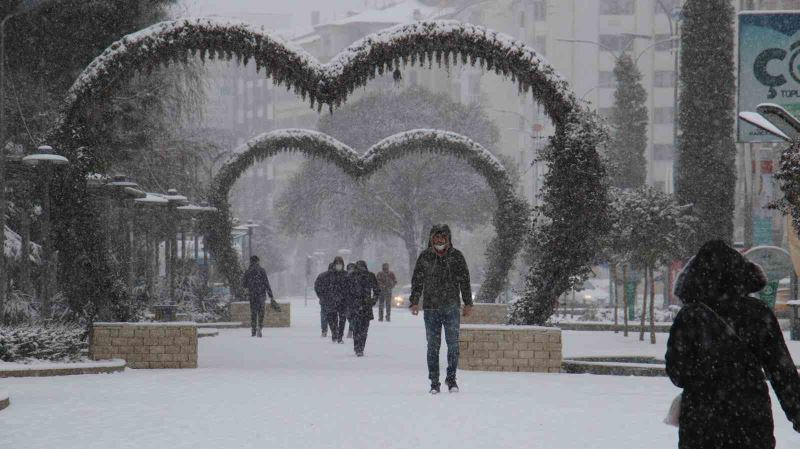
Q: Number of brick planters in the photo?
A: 4